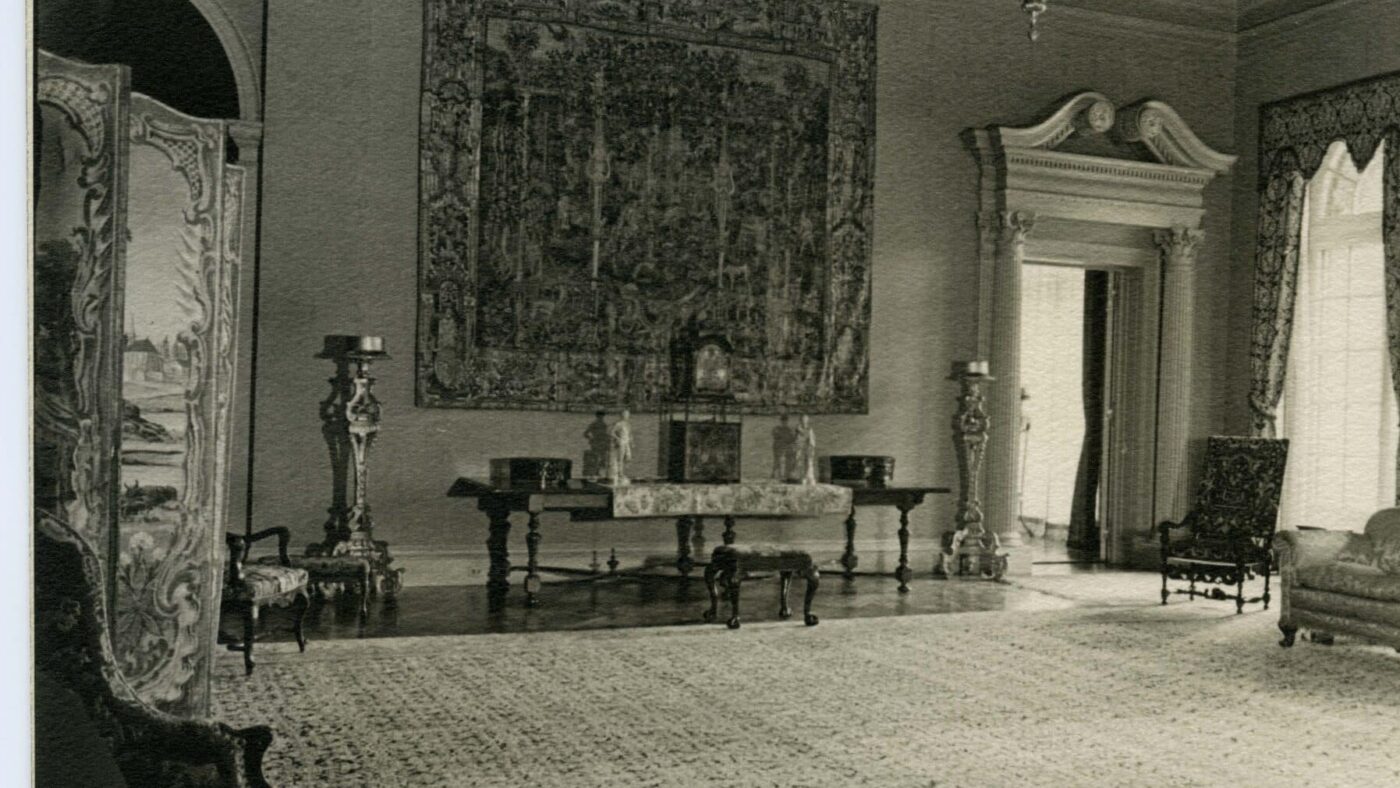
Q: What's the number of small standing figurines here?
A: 2